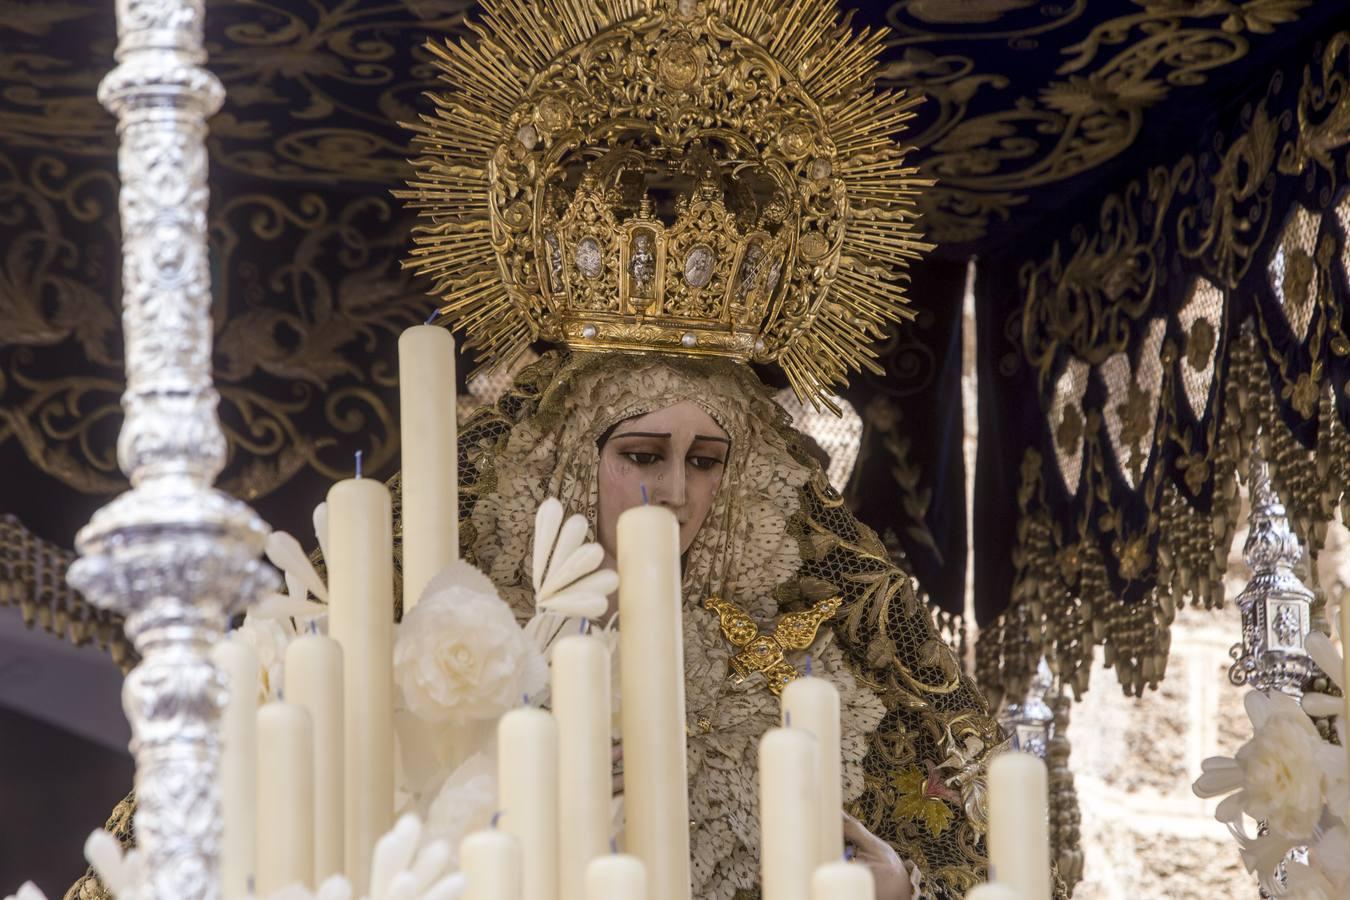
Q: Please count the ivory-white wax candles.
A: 15